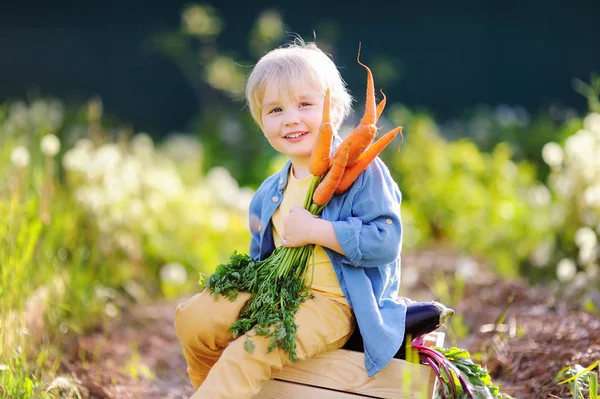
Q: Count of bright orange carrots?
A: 5